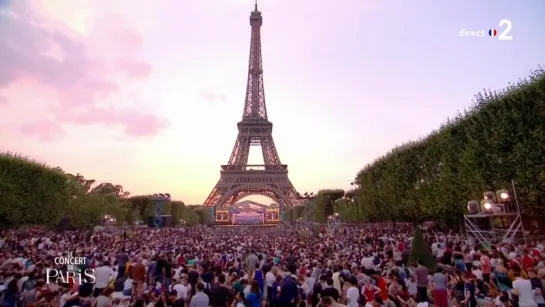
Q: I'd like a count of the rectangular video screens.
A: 2